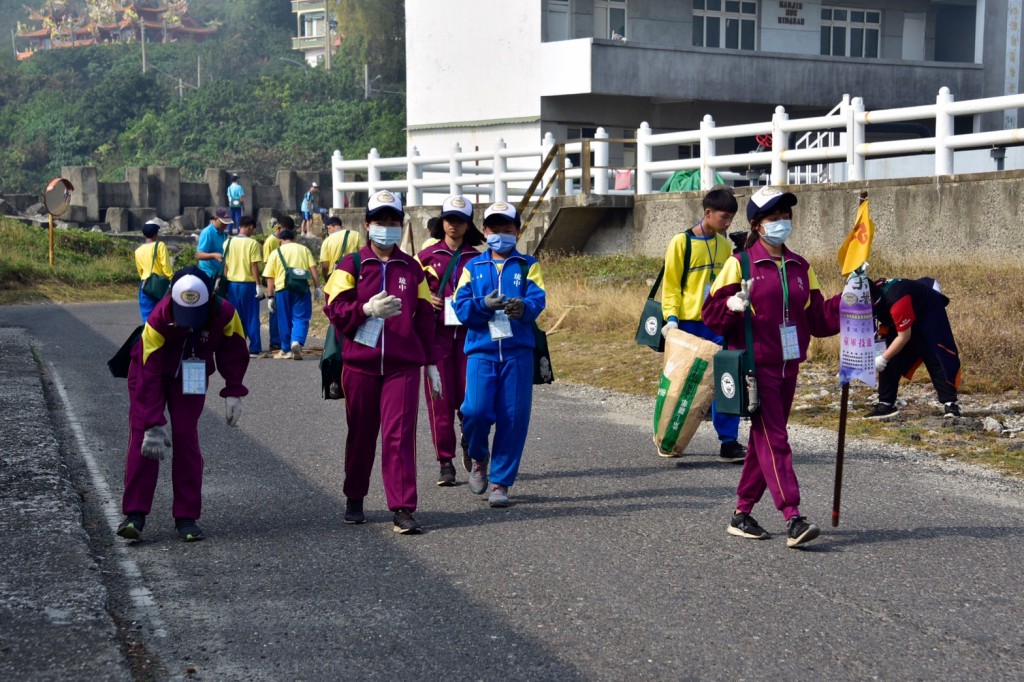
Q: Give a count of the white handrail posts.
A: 12